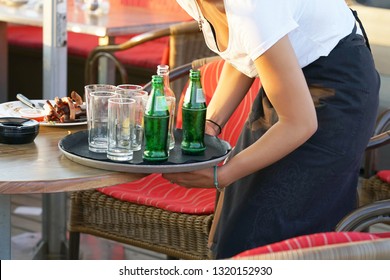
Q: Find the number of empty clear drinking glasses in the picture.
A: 5